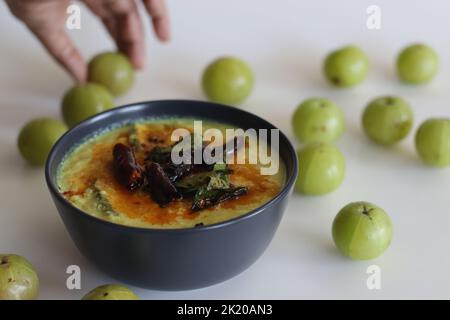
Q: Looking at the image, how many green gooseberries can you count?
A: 13